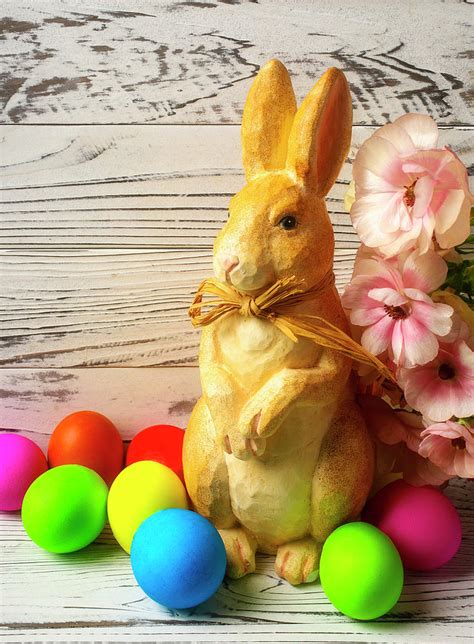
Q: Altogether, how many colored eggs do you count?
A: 8